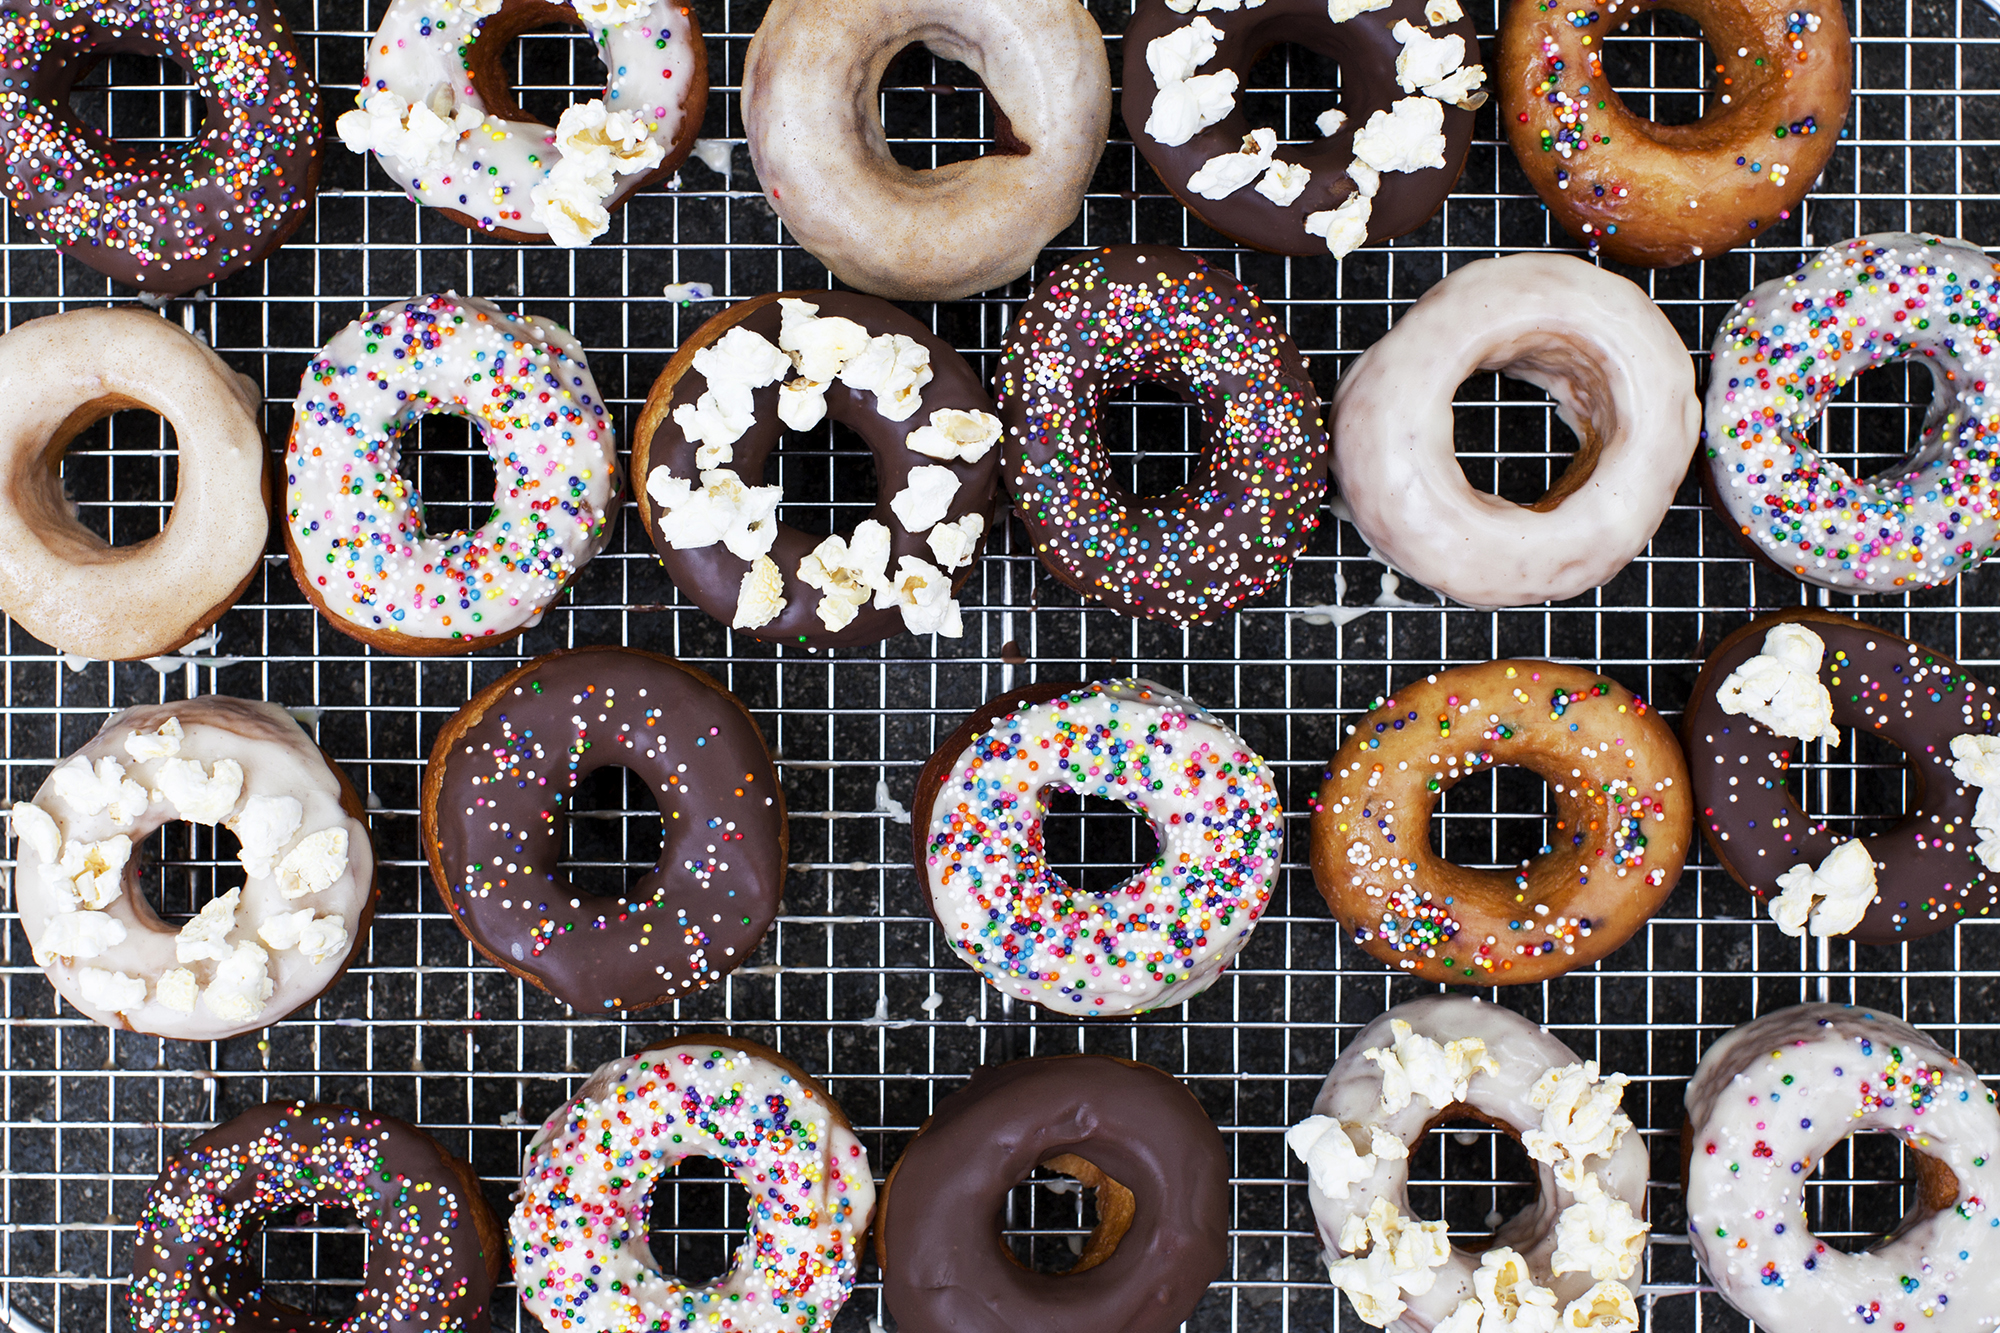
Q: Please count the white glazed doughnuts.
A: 11